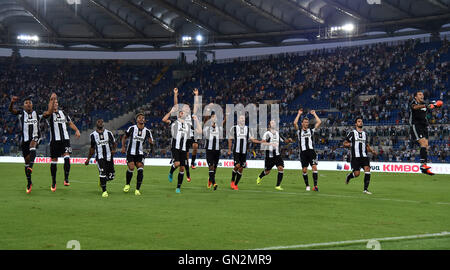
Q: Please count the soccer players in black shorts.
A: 12